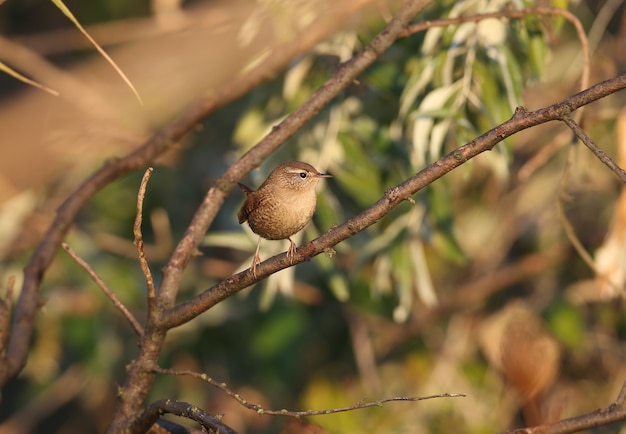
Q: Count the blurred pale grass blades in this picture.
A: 2